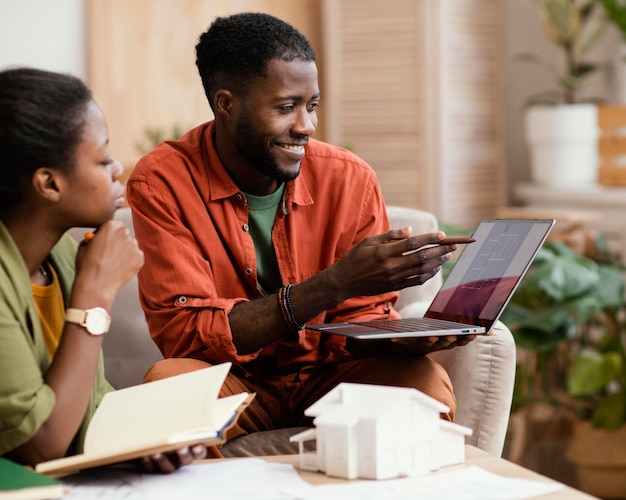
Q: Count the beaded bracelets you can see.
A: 3